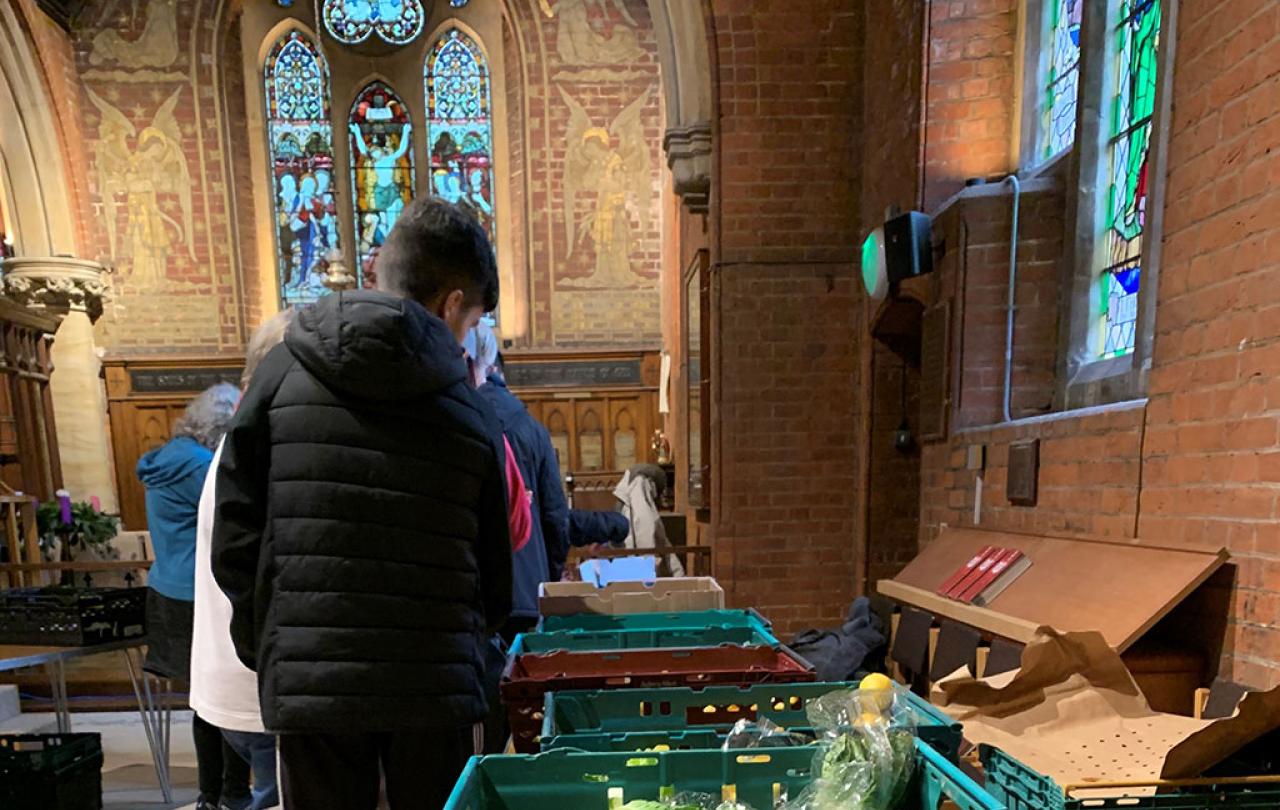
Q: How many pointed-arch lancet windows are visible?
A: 3